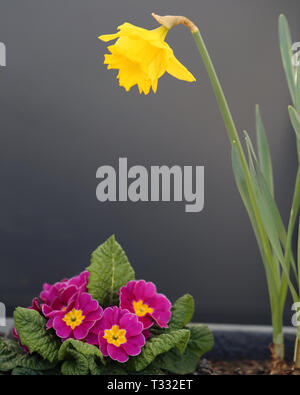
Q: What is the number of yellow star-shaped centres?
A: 3